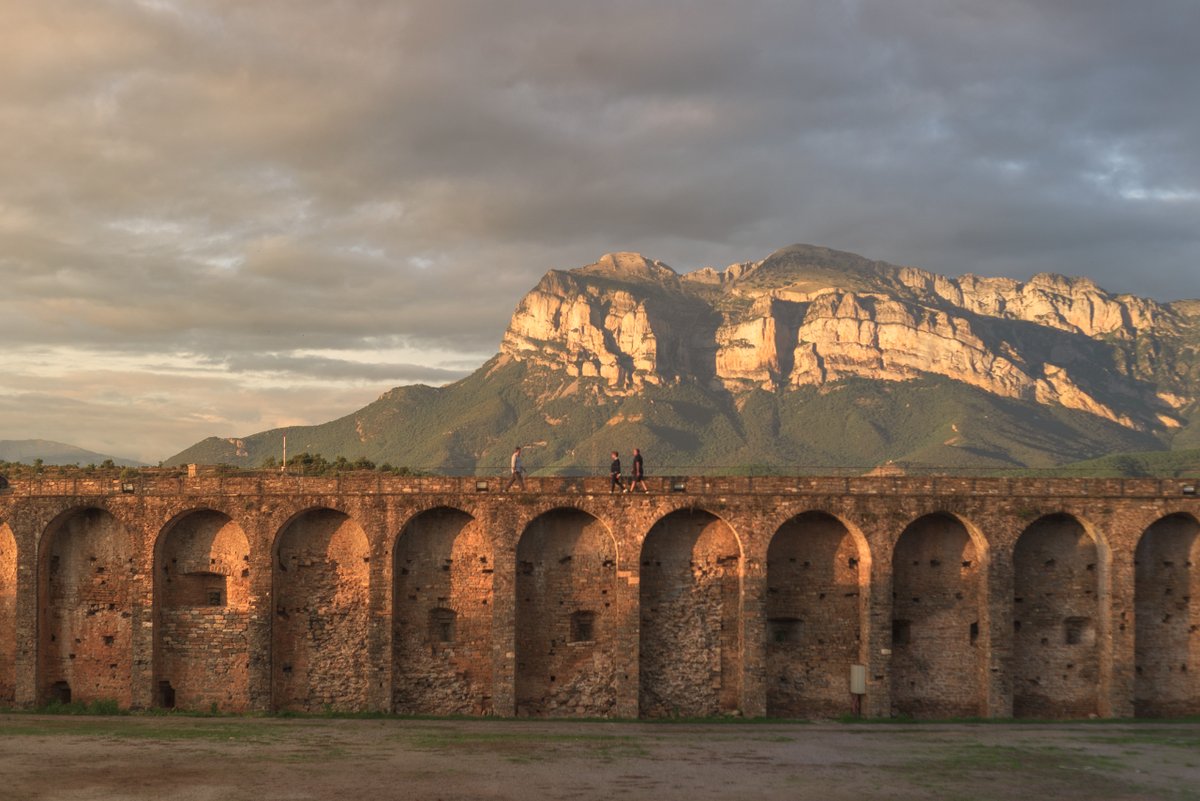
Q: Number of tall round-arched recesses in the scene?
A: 11